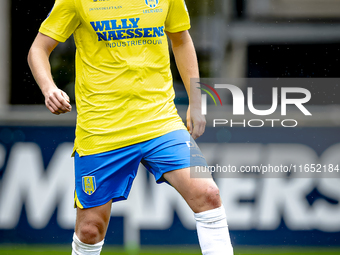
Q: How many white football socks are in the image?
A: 2